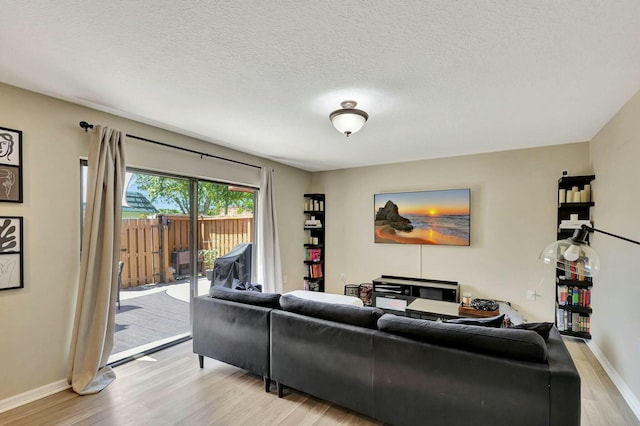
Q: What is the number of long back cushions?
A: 3